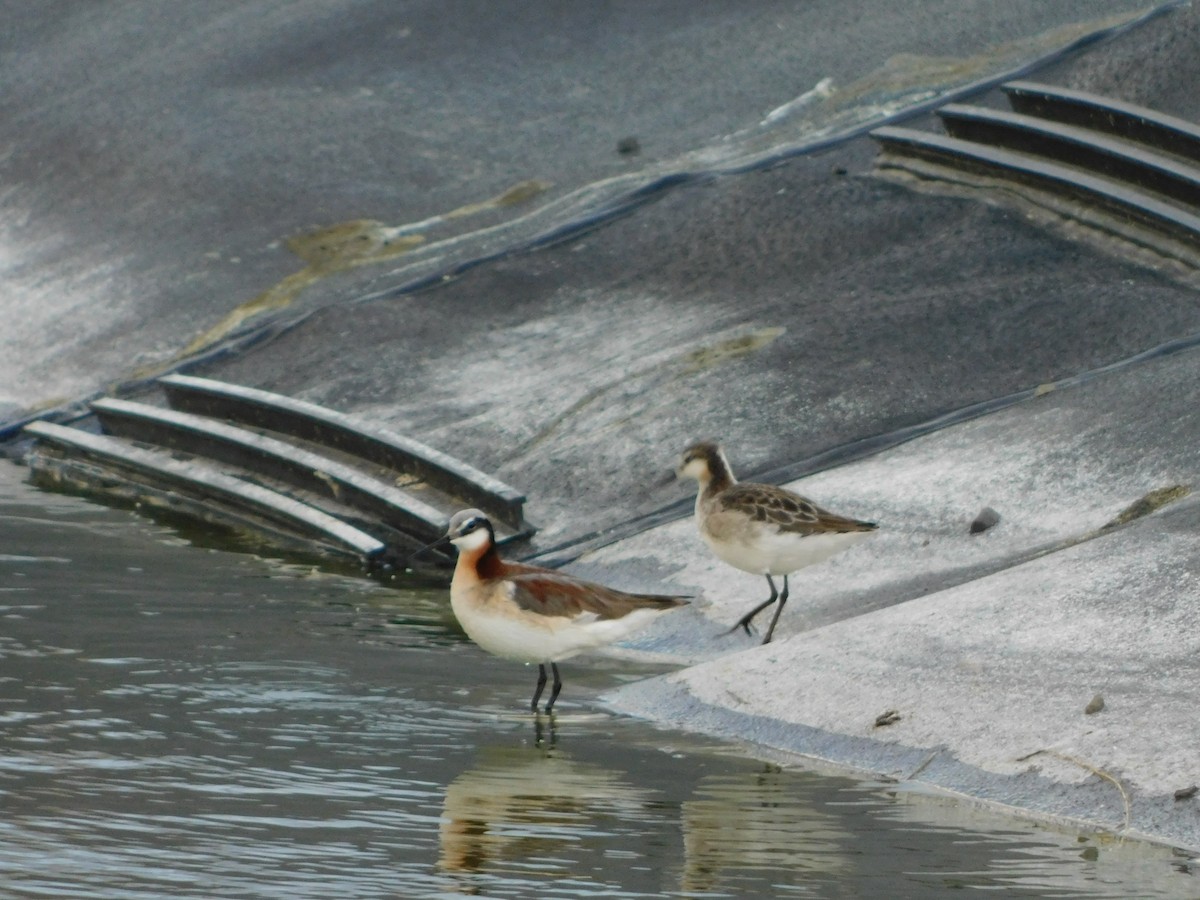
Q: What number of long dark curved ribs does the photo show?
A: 6